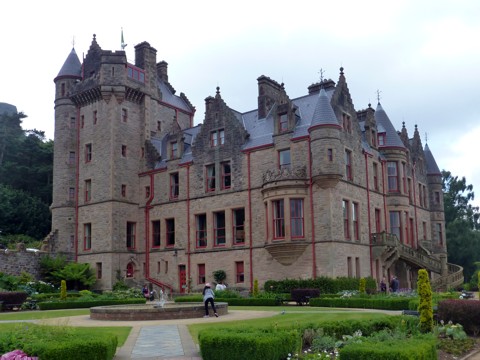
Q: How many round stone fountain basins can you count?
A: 1